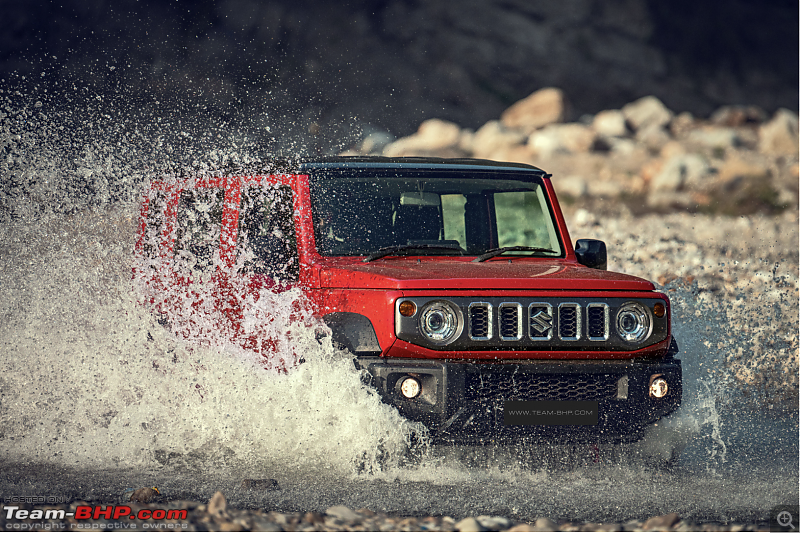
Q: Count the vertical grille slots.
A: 5